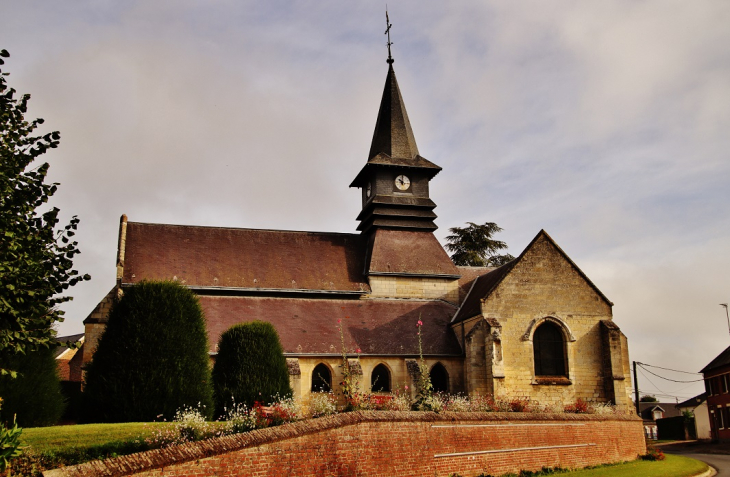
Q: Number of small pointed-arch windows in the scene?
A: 3